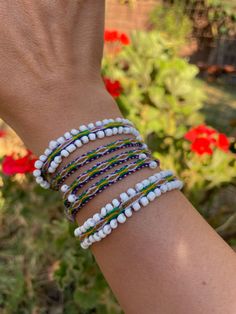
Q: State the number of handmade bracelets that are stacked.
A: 5